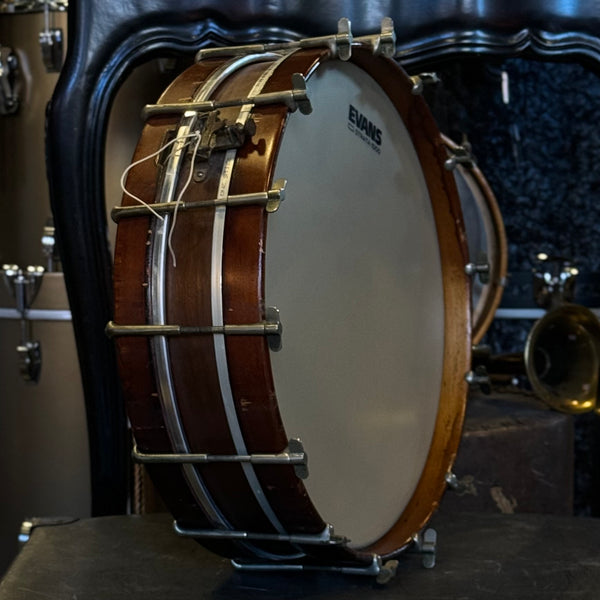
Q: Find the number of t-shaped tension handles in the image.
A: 14